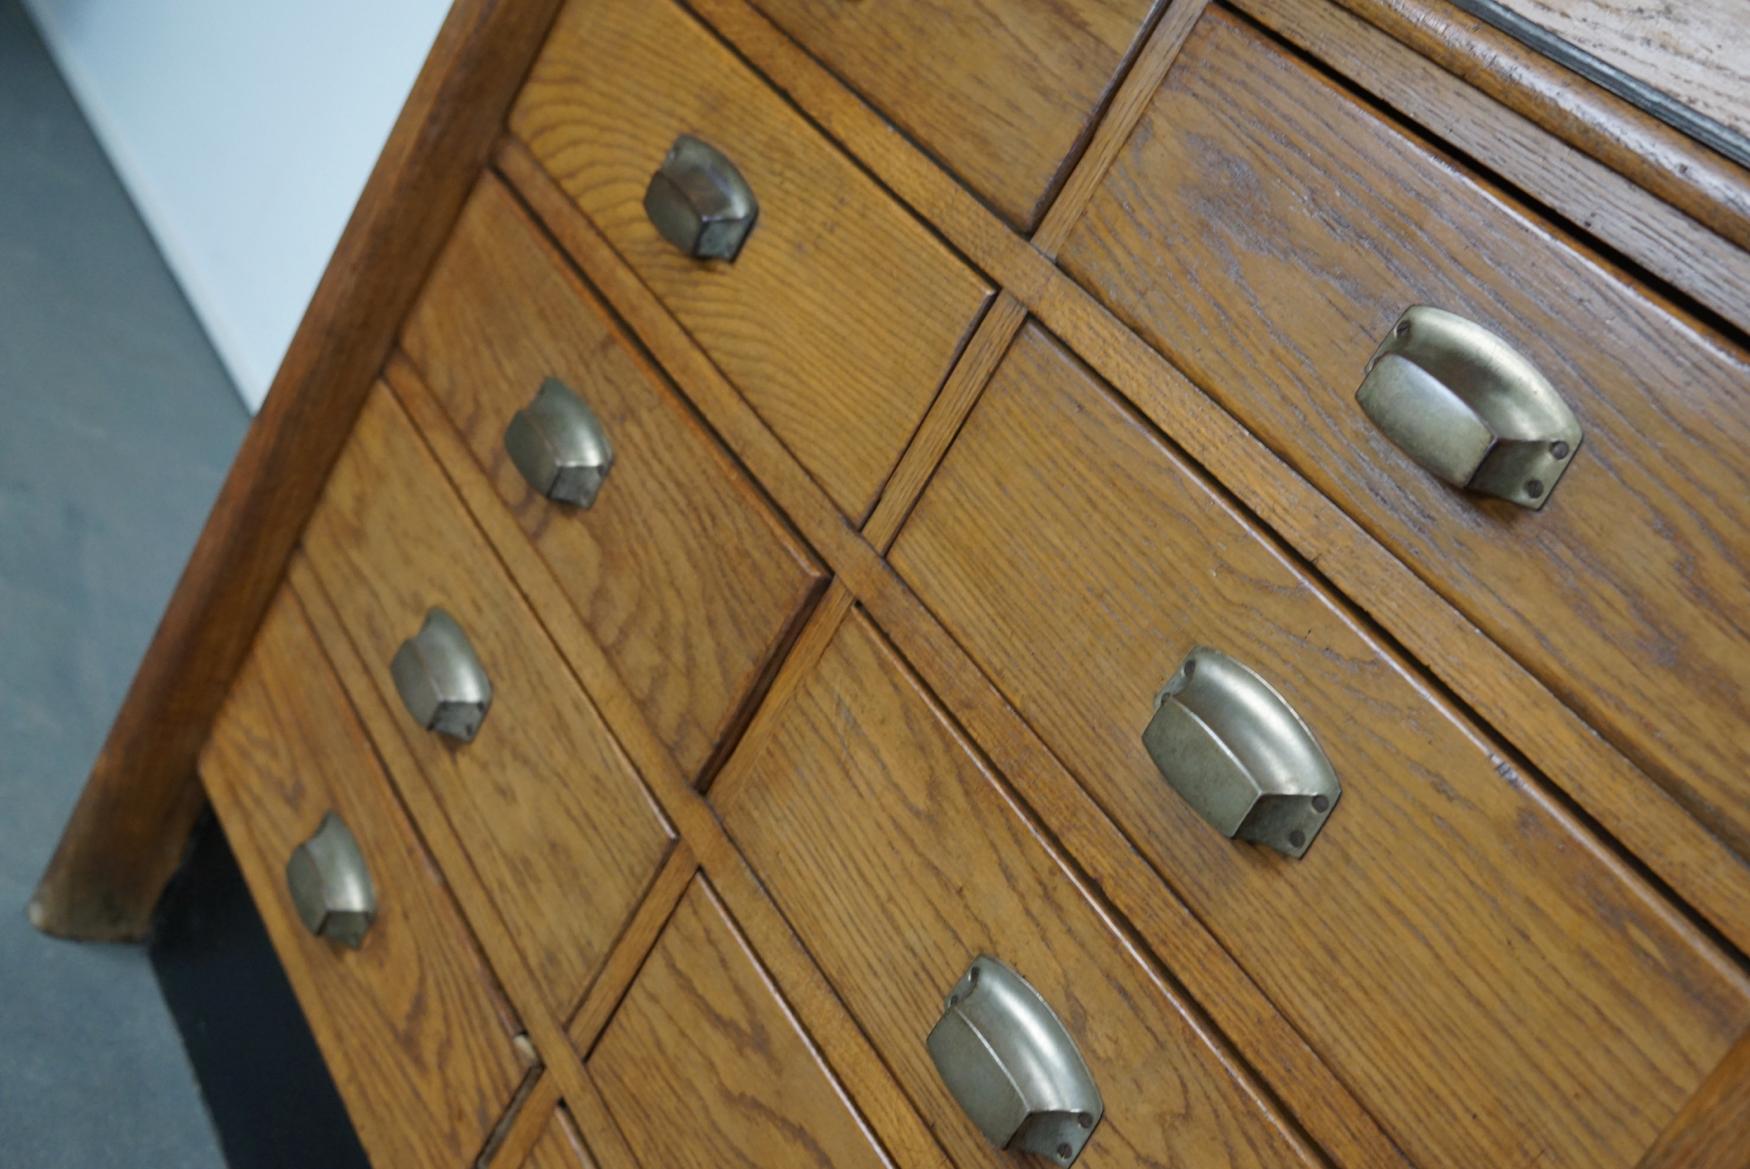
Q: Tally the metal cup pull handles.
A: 7